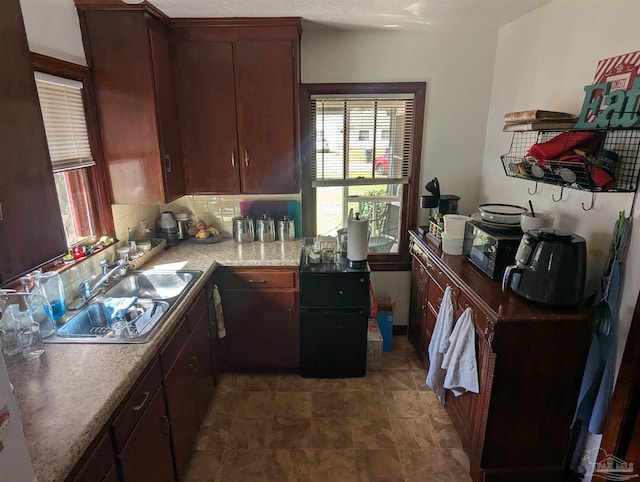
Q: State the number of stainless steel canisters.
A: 3